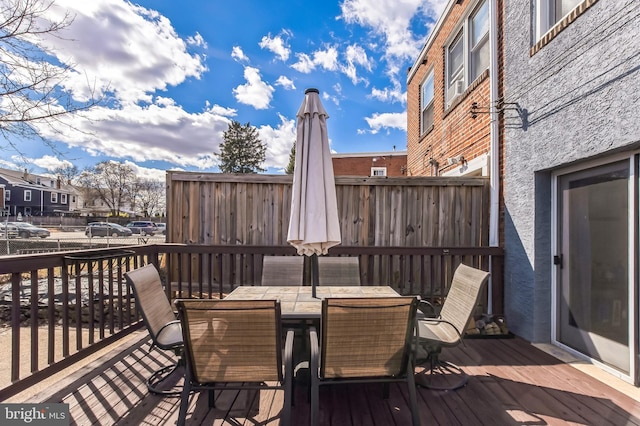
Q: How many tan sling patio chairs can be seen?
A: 6